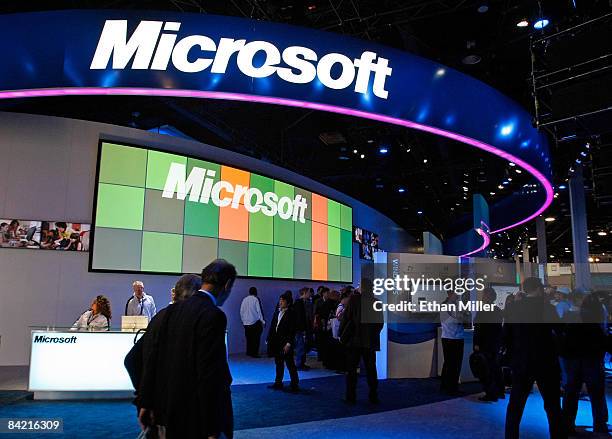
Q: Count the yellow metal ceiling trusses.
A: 0